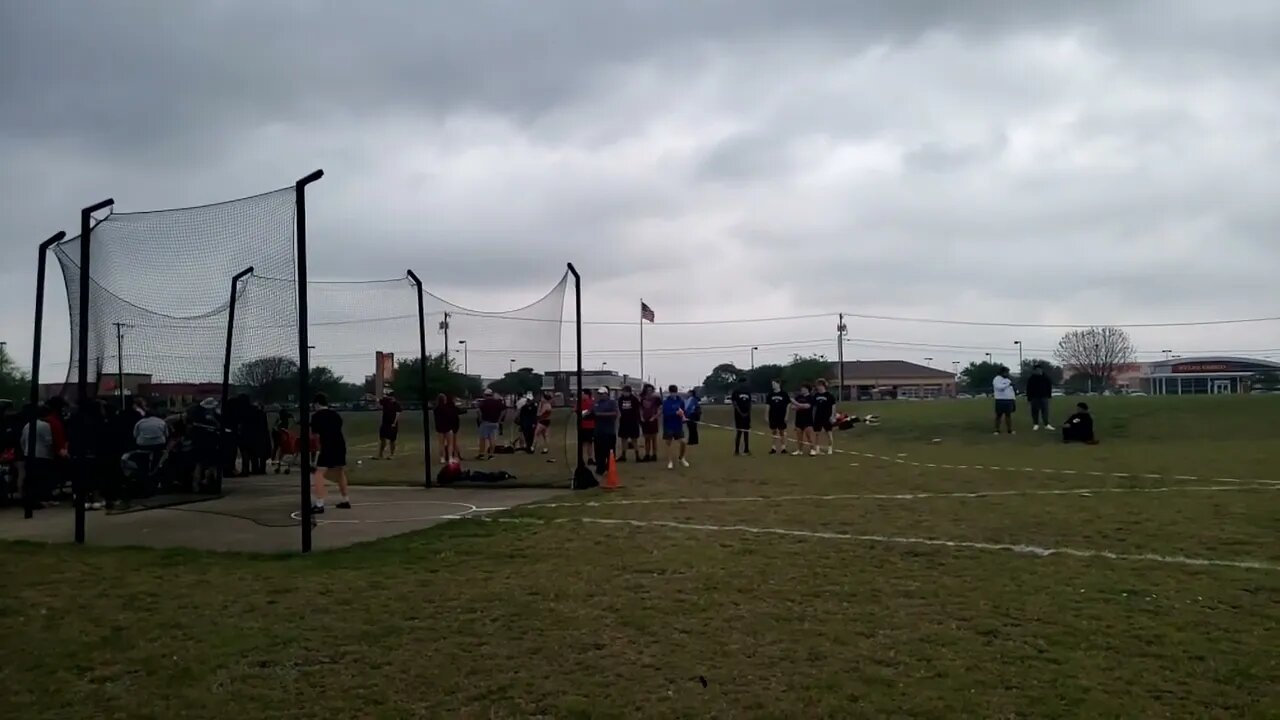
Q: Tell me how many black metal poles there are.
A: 6